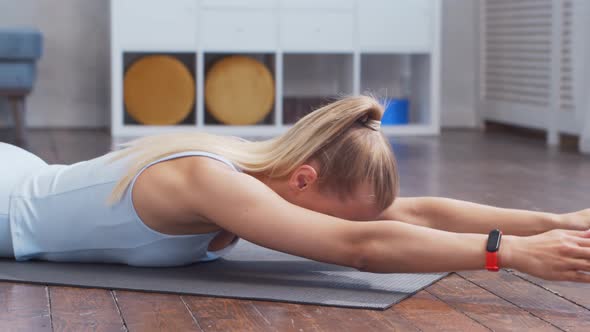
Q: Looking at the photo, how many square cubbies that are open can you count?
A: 4